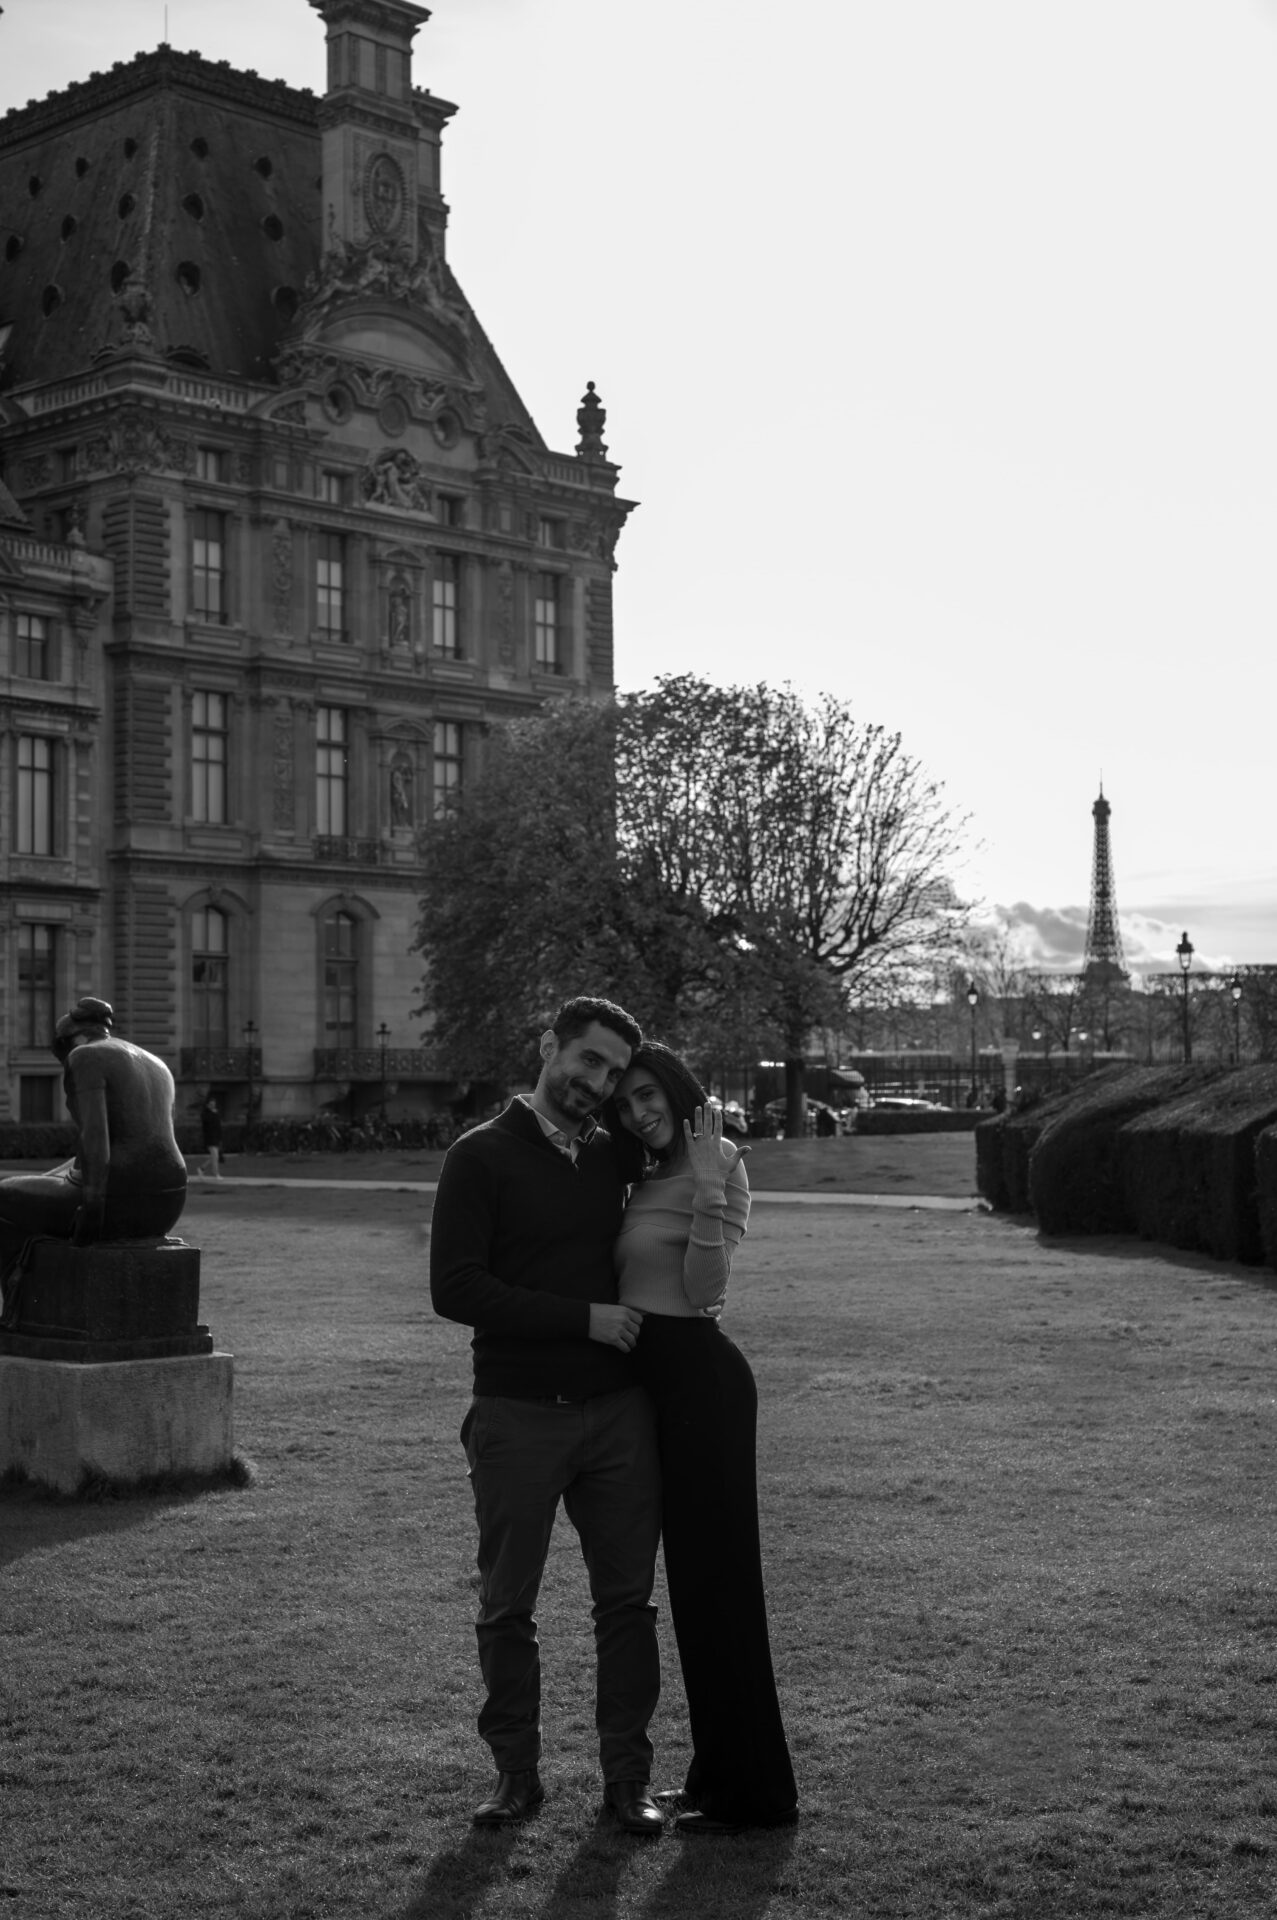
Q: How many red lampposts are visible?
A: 0